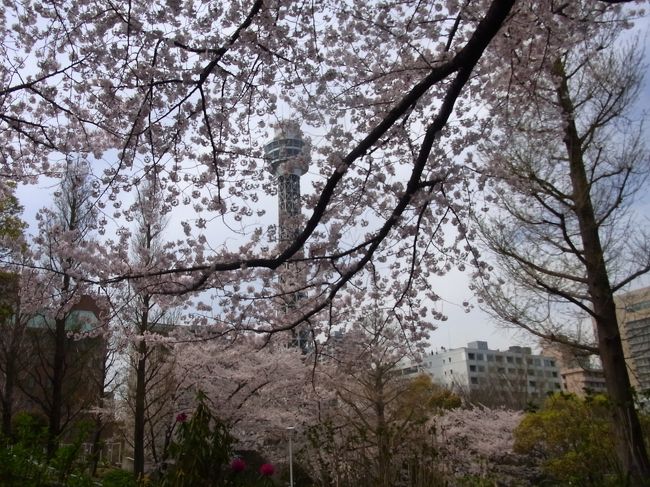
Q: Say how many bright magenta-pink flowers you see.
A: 3